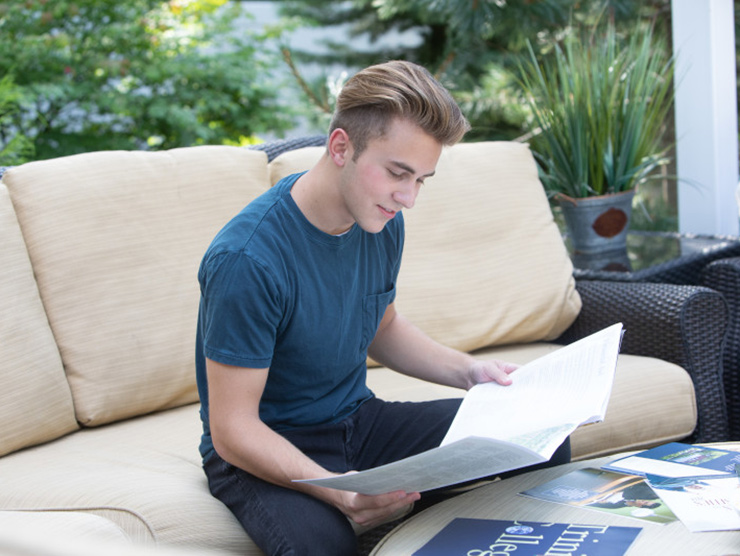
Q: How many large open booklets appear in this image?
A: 1